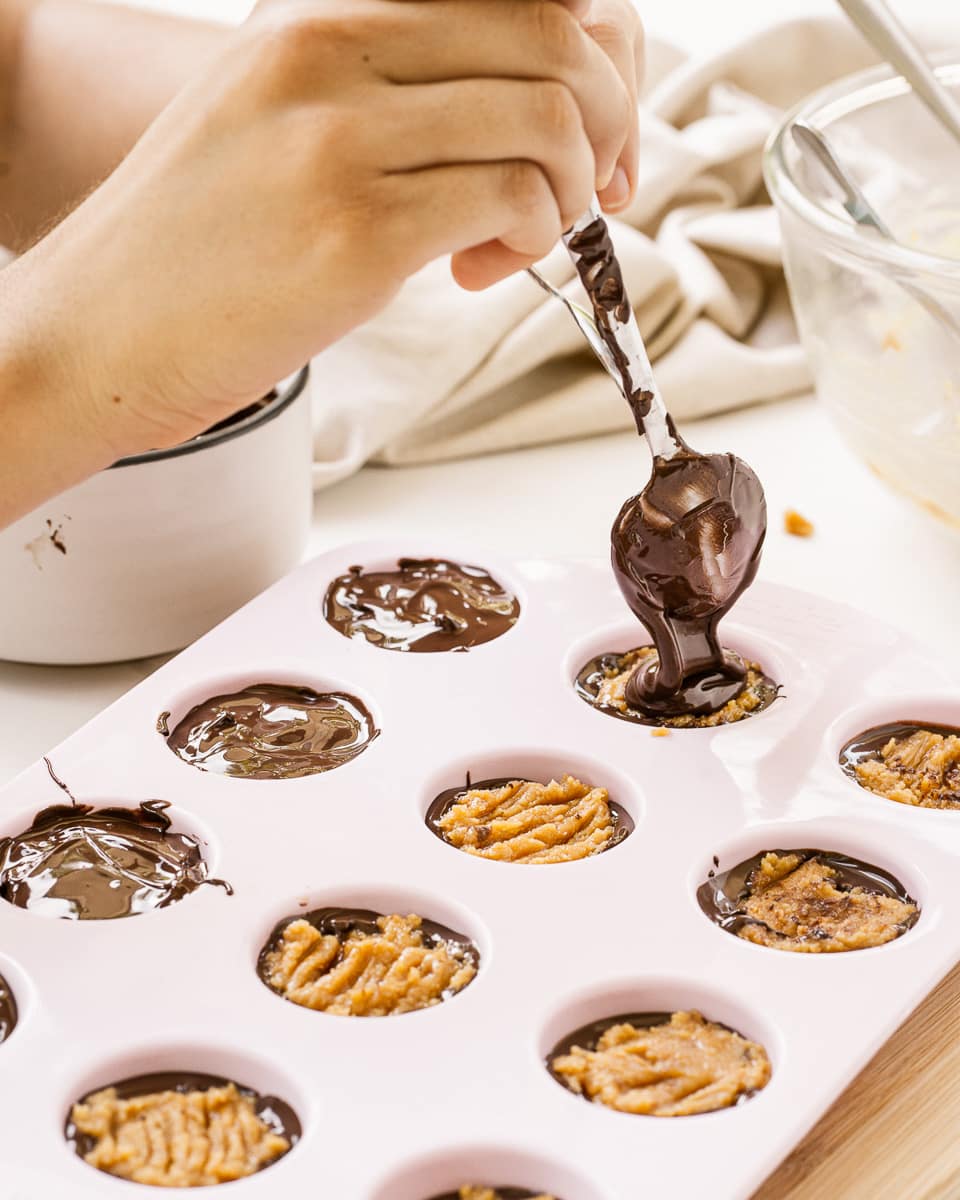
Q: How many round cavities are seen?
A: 12